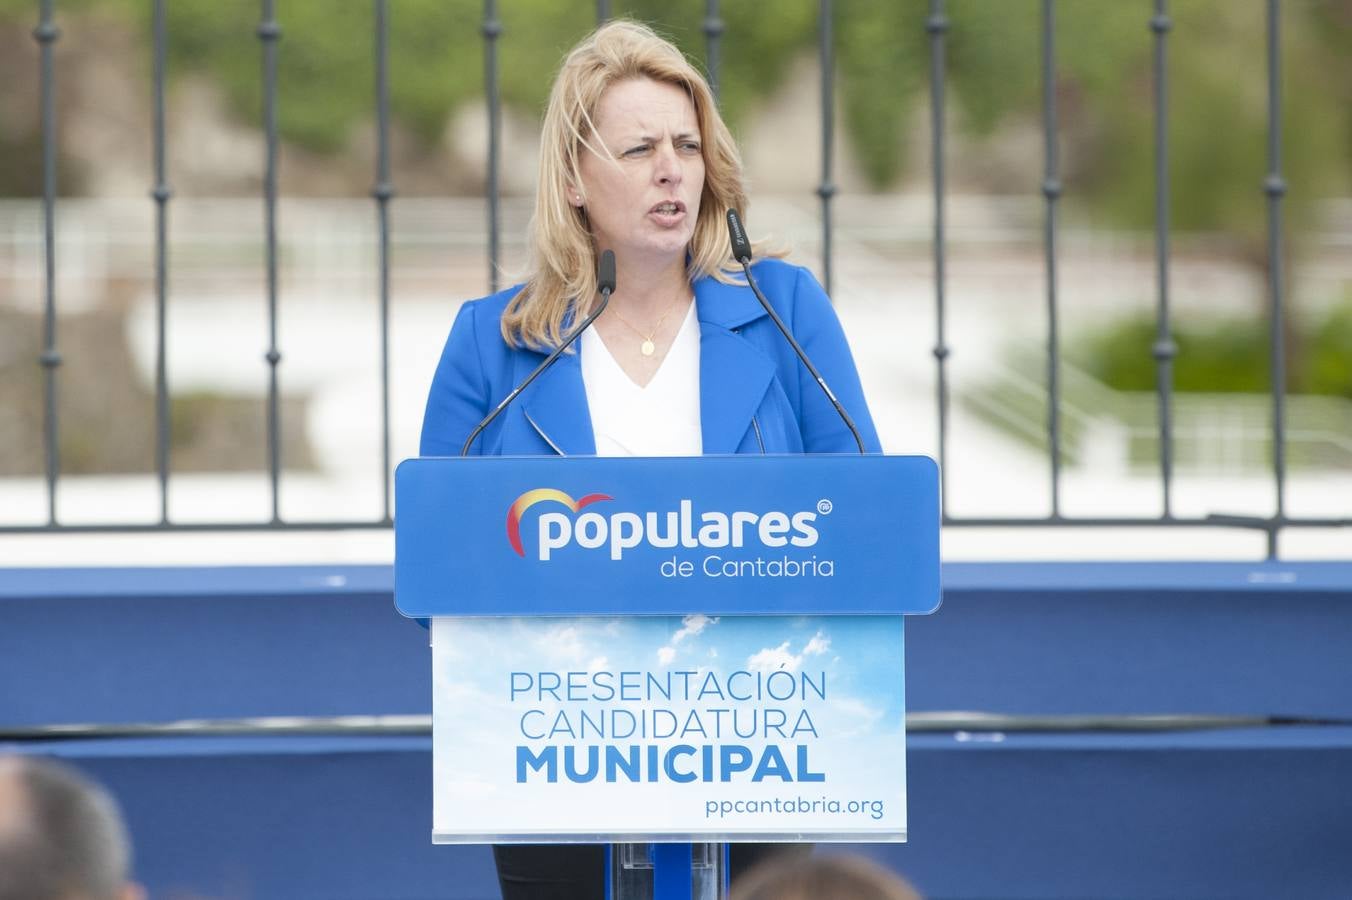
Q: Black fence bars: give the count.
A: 12